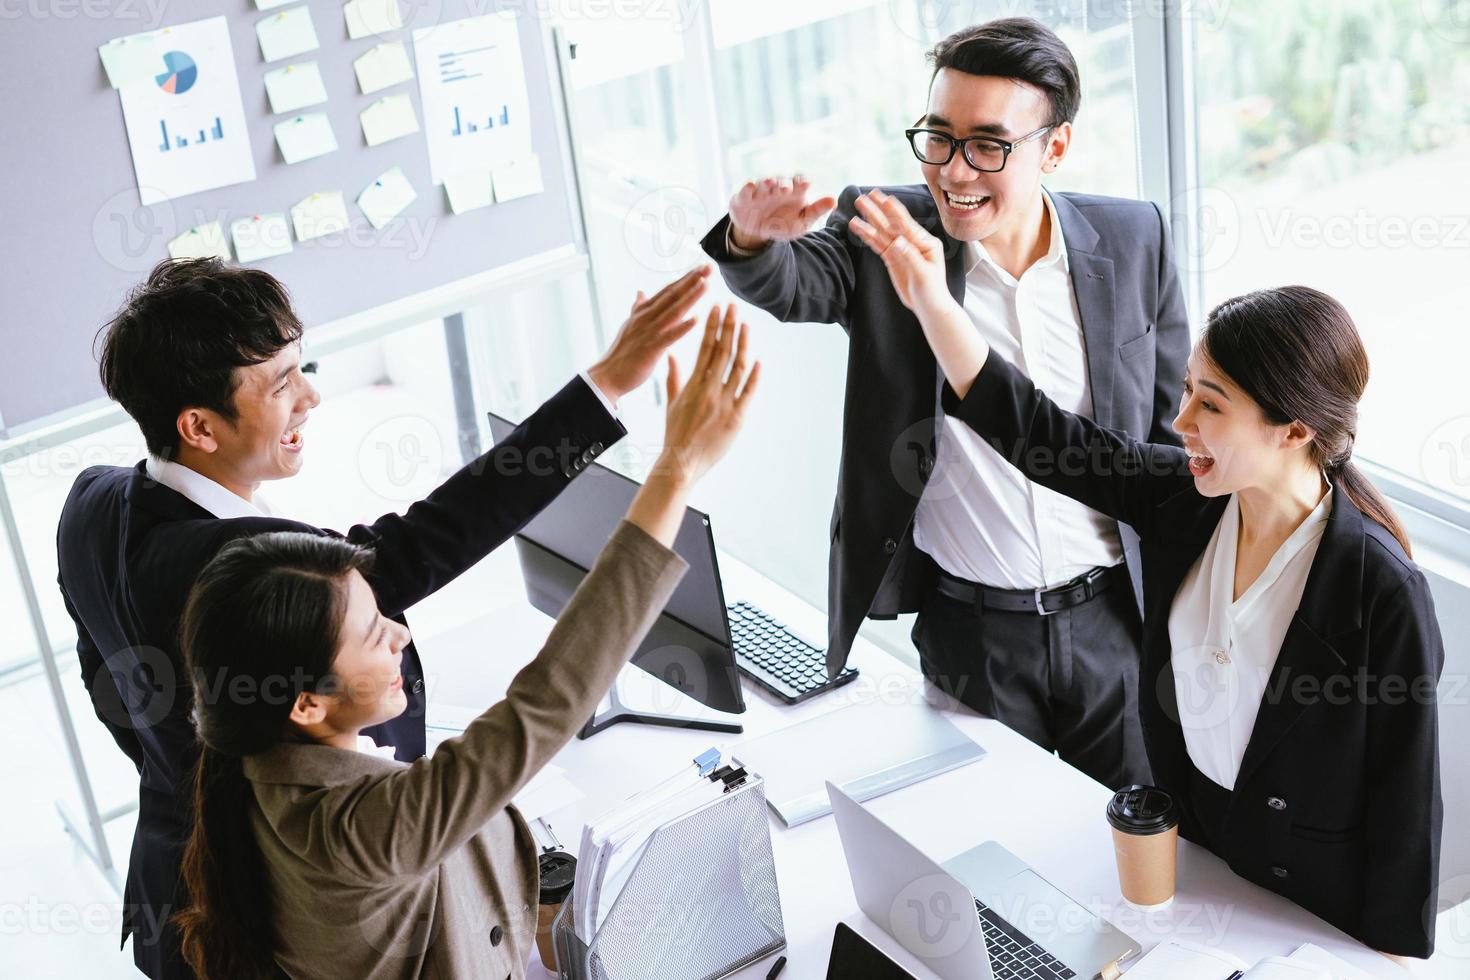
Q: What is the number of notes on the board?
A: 14